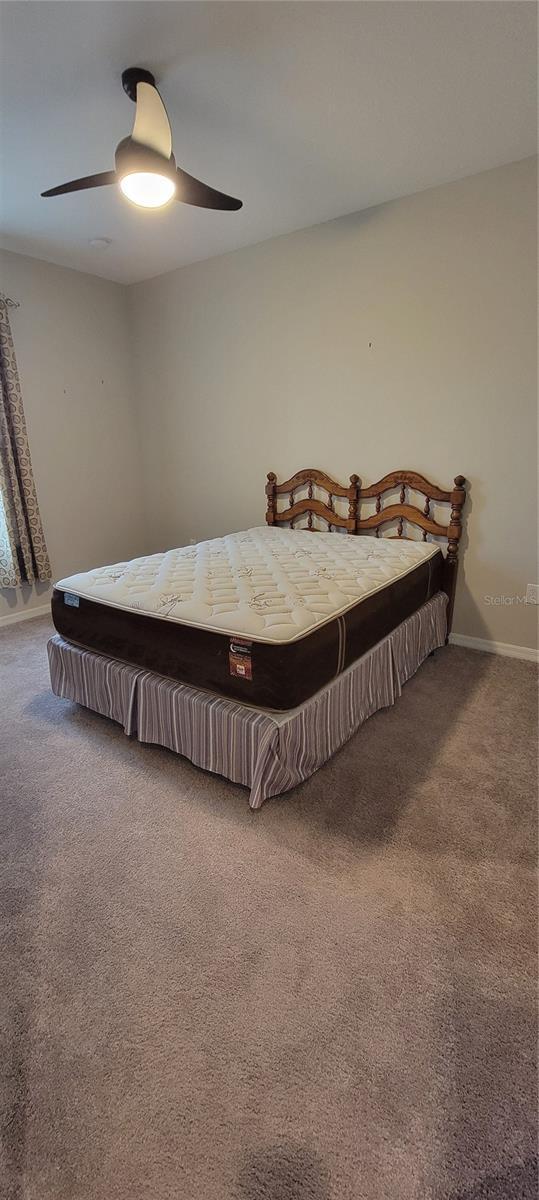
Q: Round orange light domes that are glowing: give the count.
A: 1